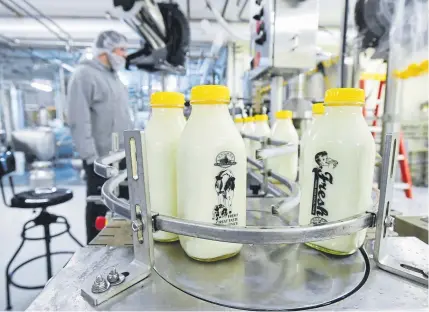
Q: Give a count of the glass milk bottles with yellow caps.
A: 8